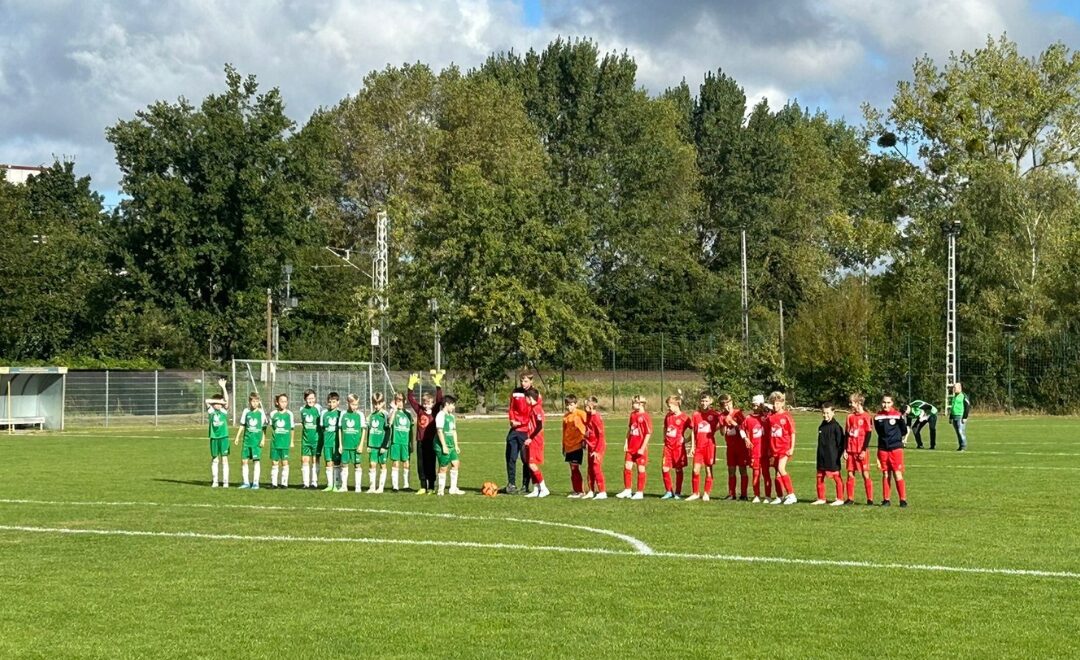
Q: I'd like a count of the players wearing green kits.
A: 9